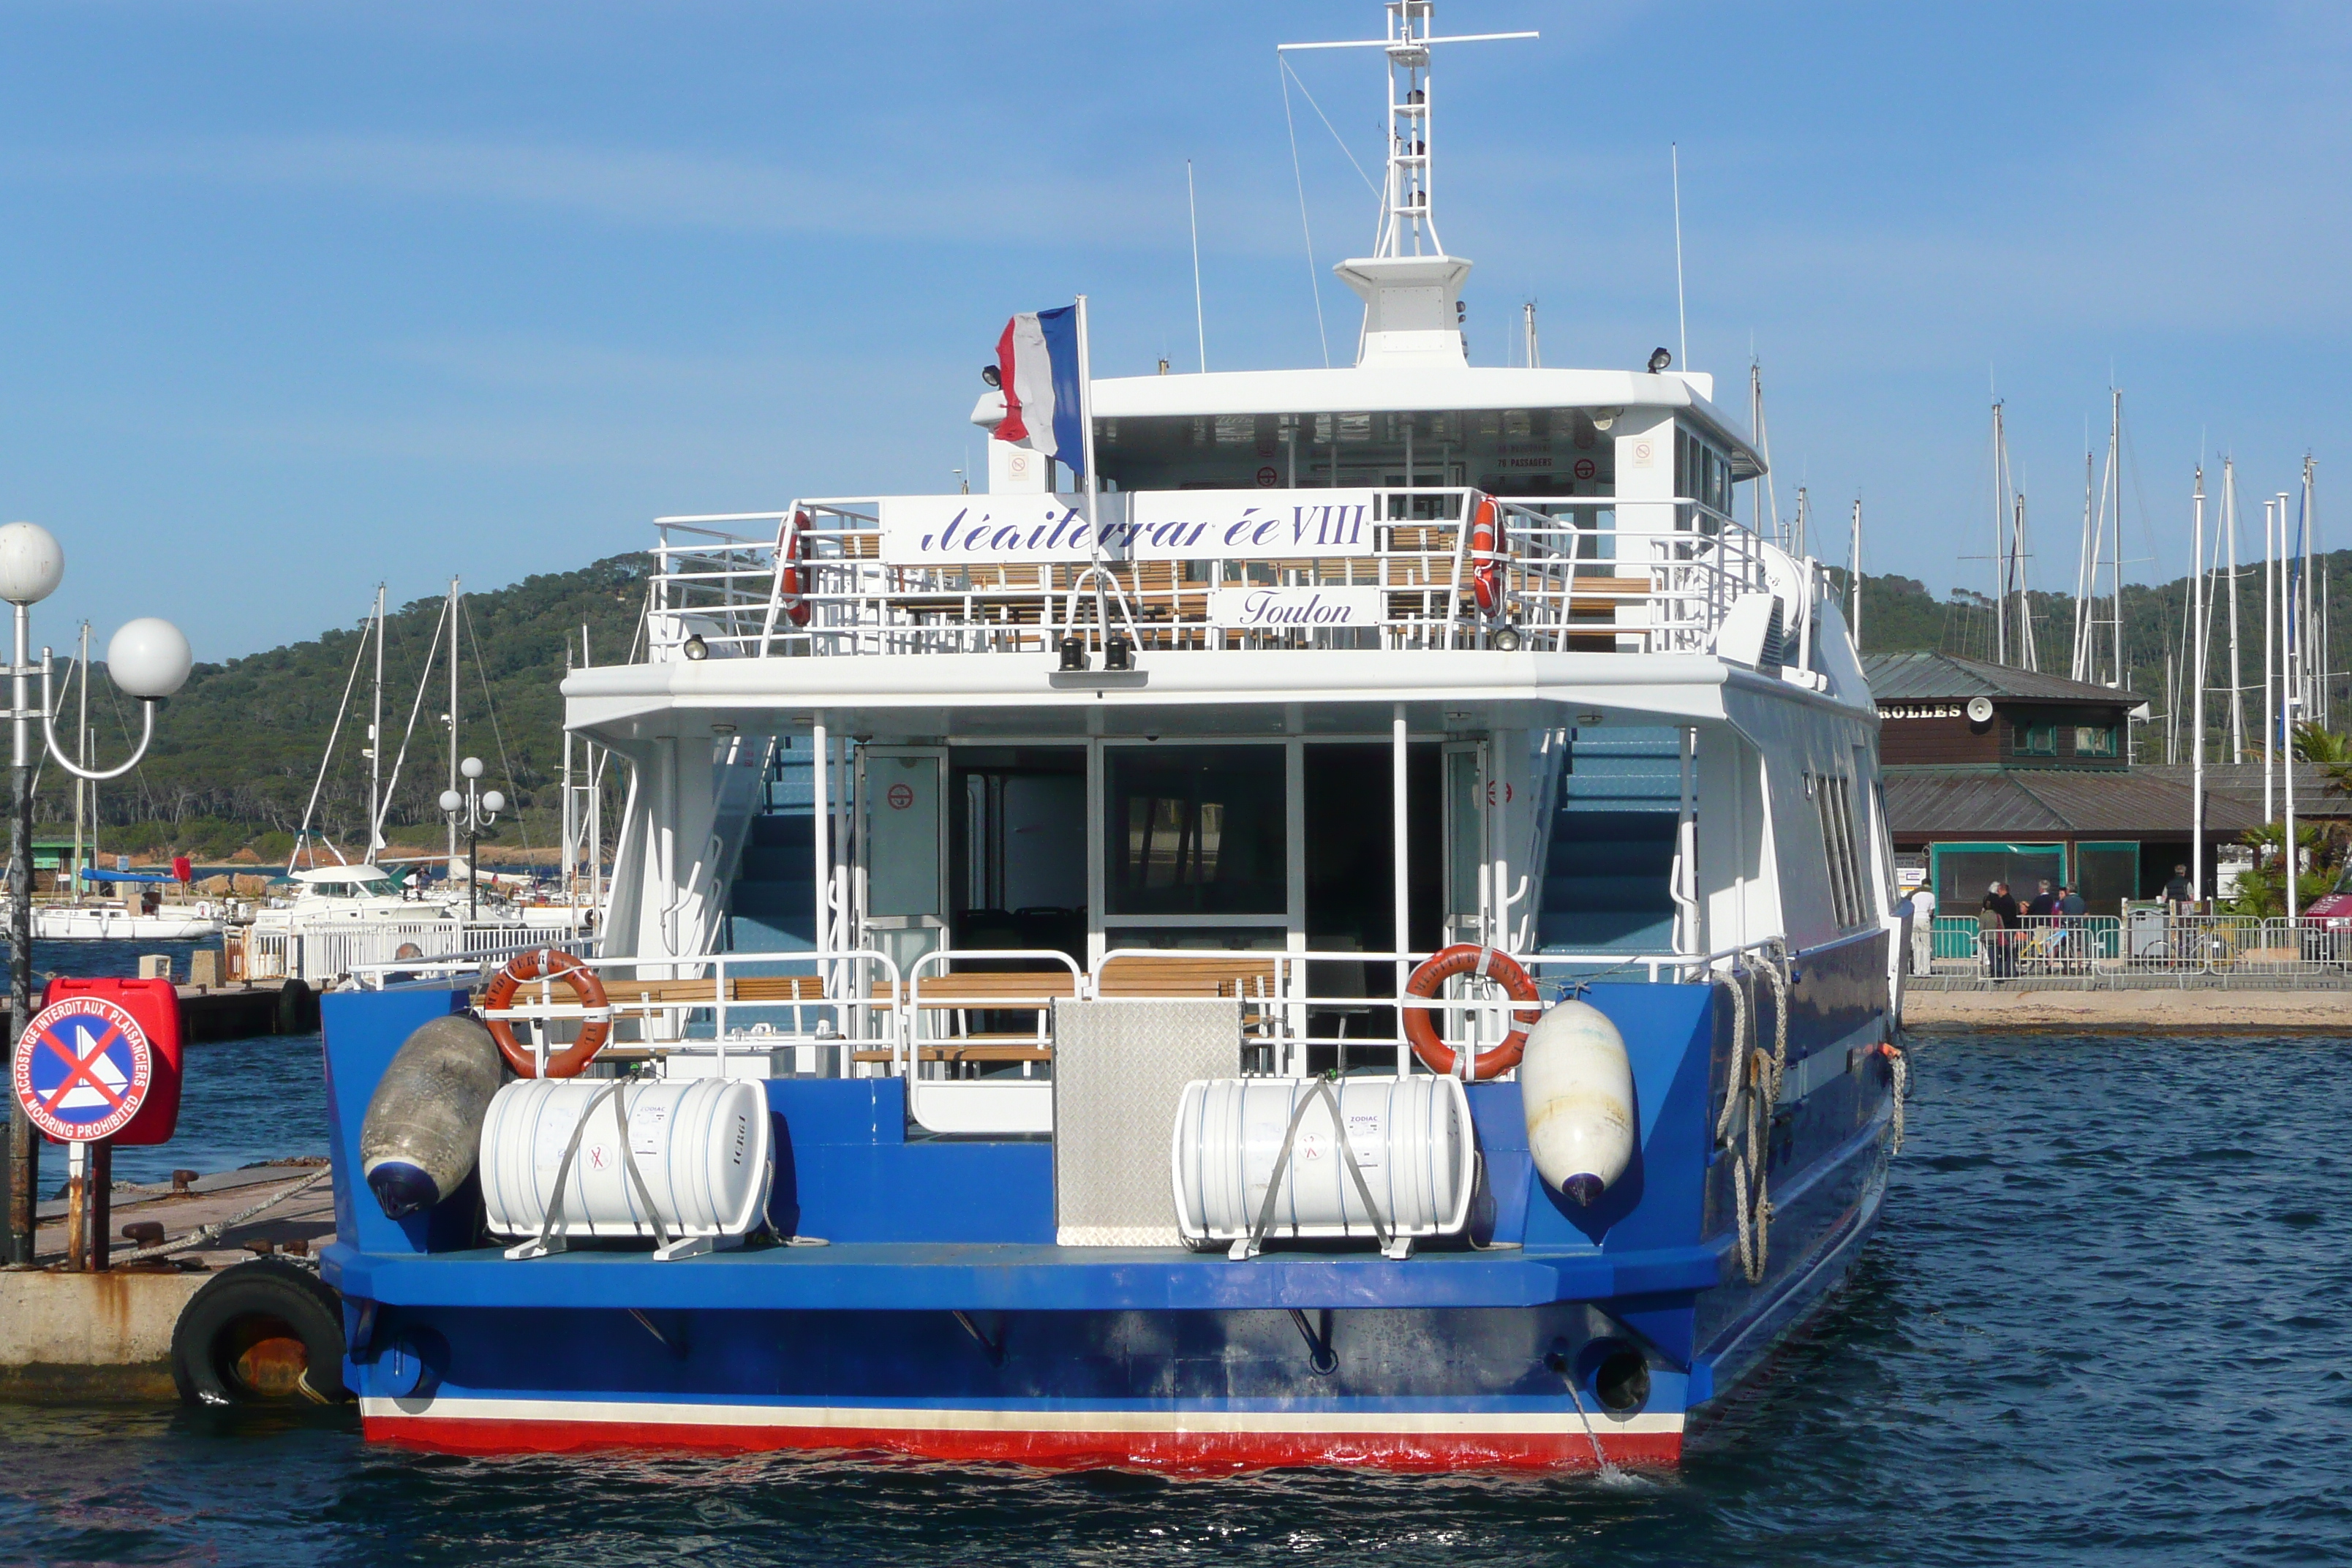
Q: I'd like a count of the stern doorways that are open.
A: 2